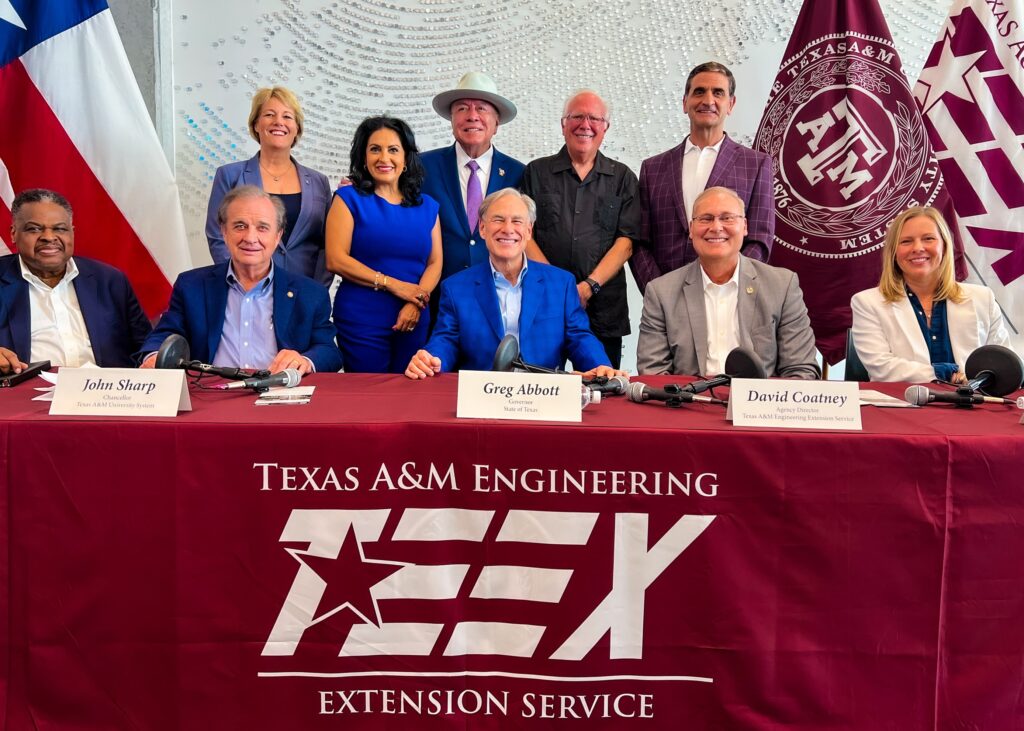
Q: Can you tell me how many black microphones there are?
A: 4